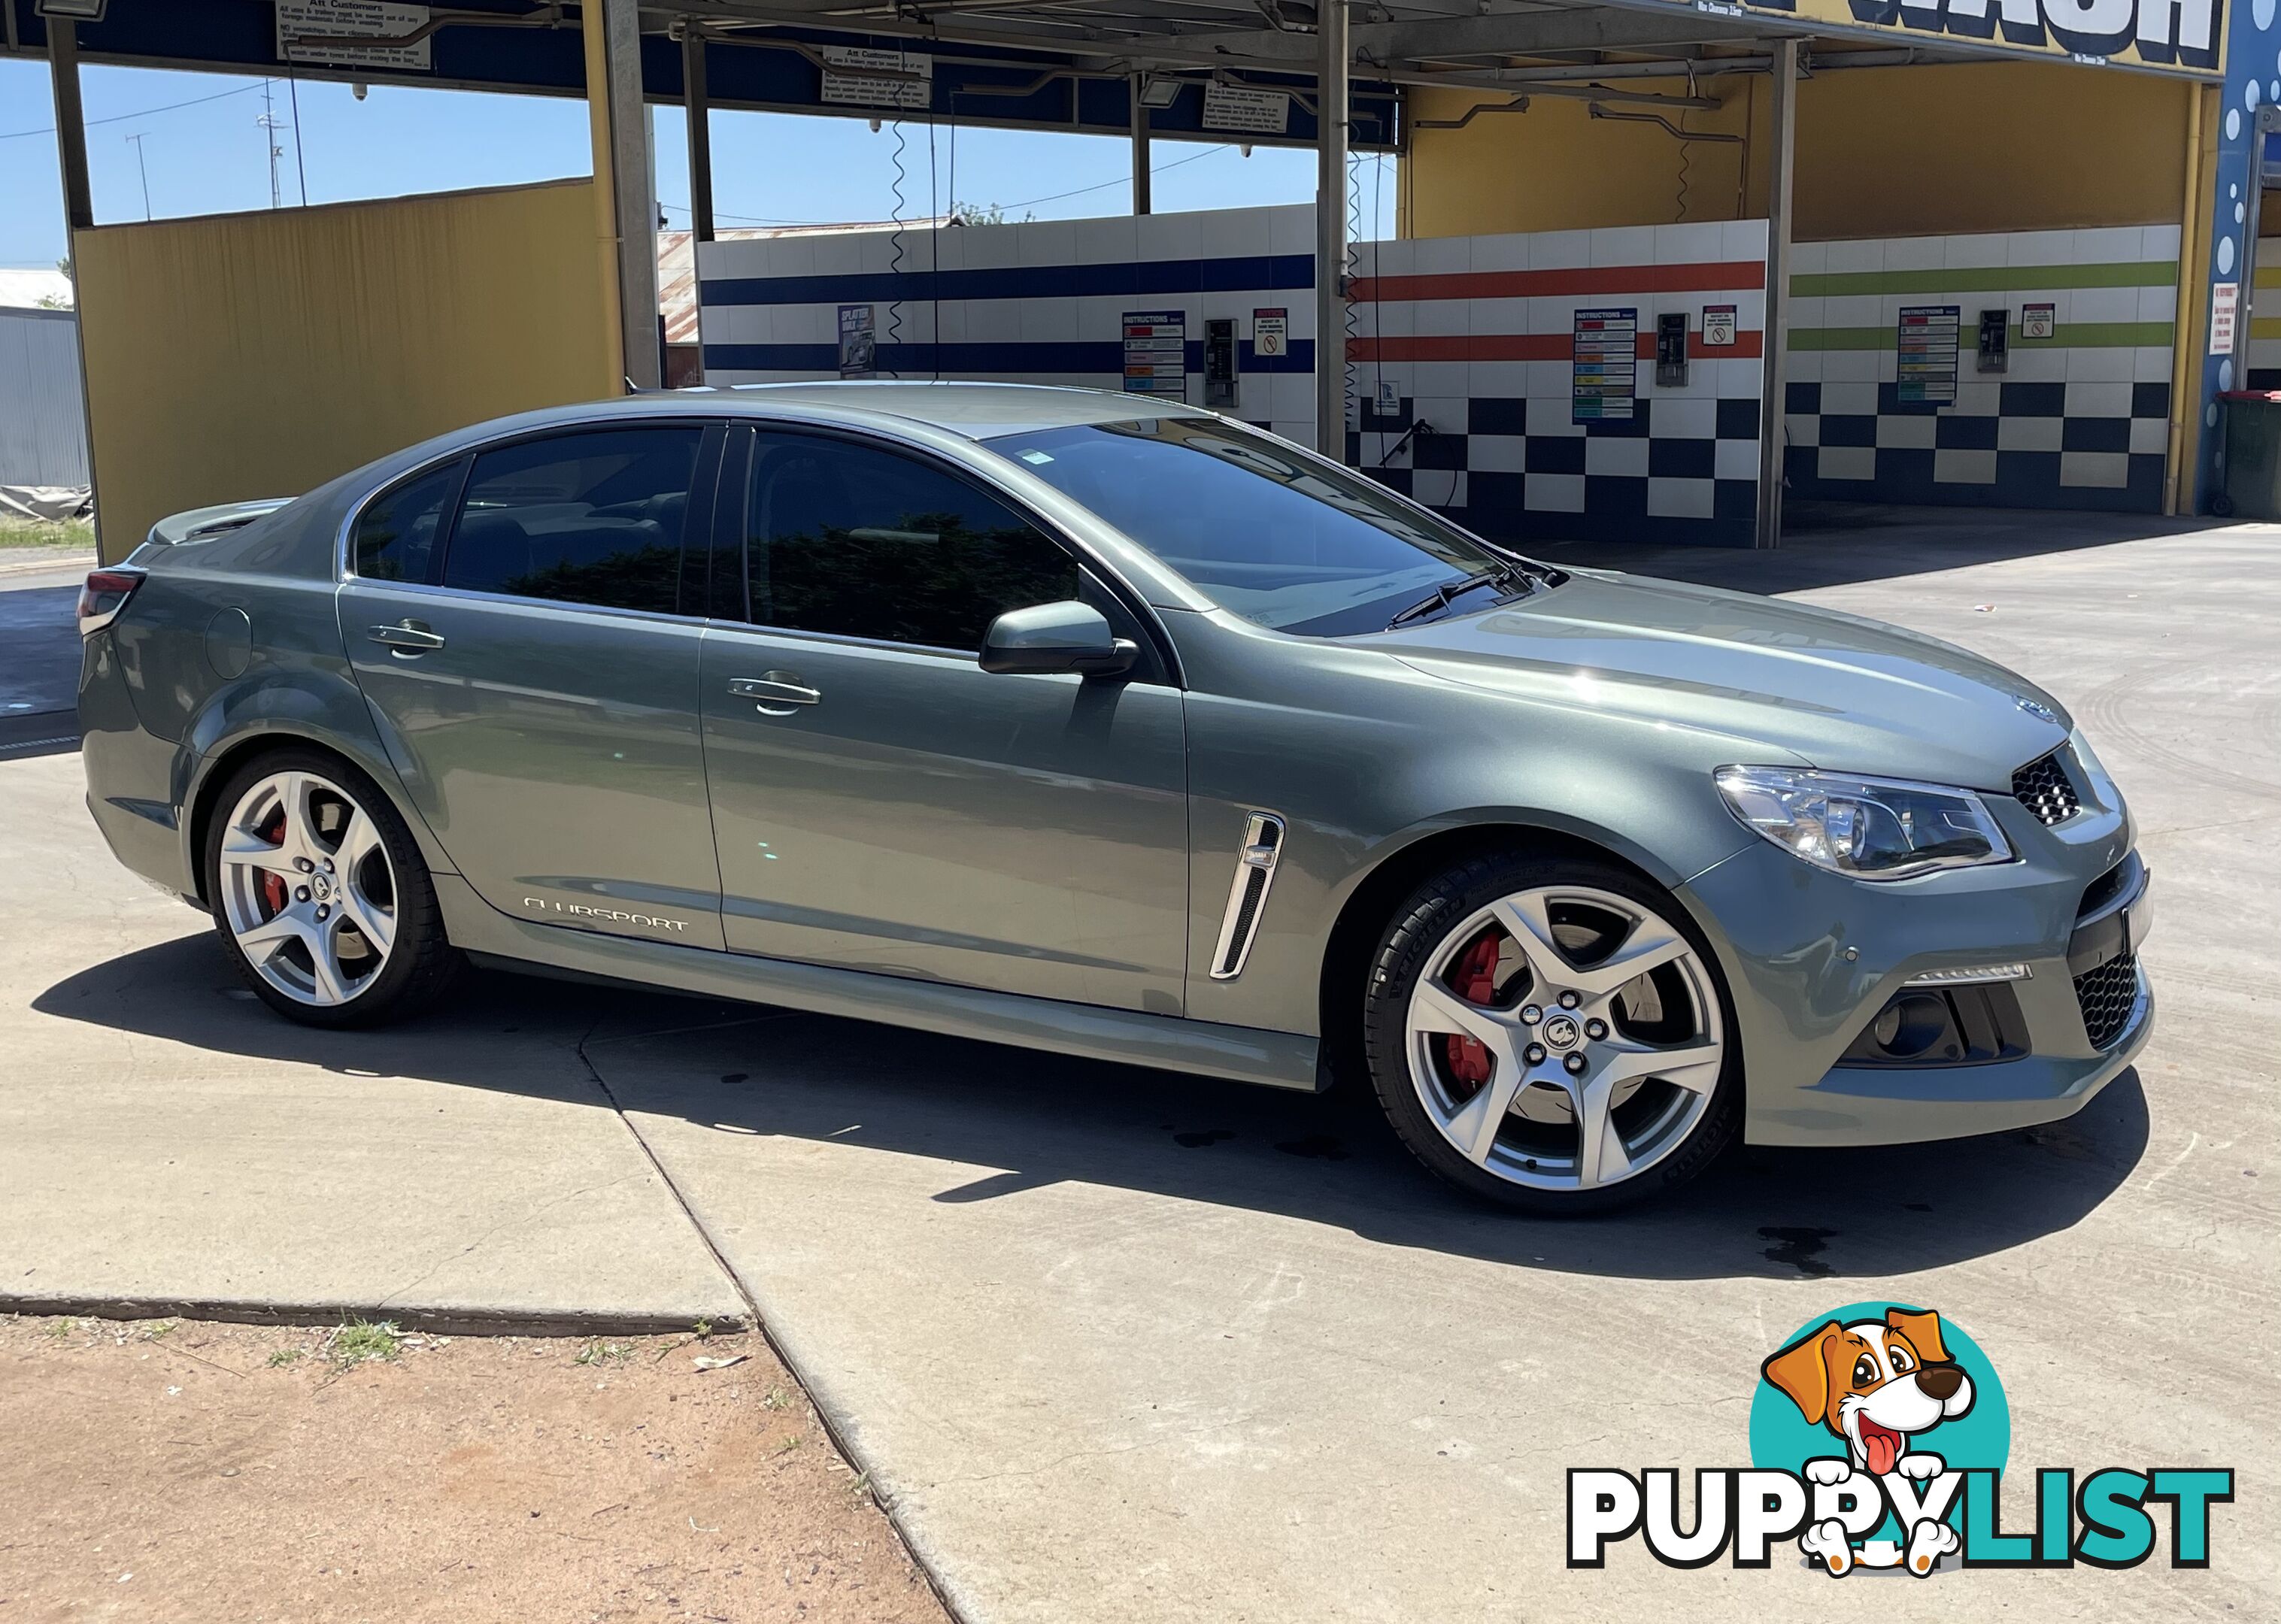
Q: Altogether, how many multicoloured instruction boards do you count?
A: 3